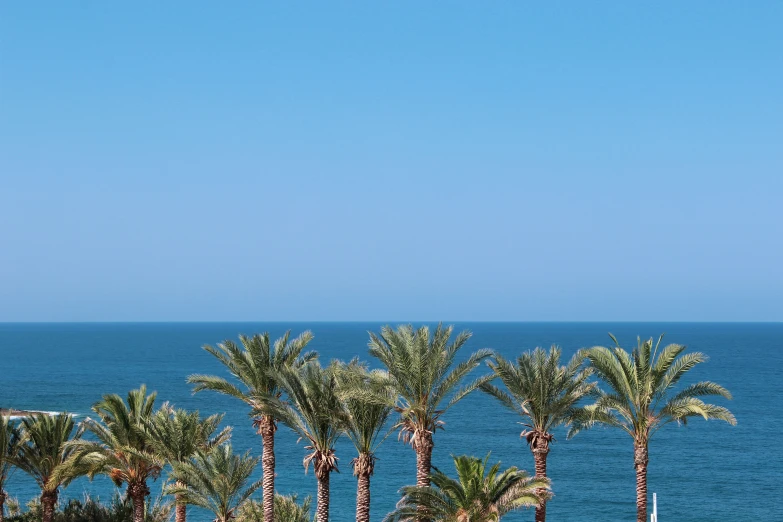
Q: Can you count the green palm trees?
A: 12